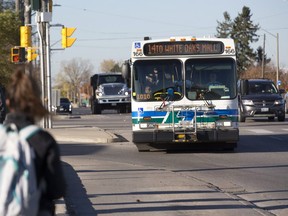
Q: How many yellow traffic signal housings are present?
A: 4